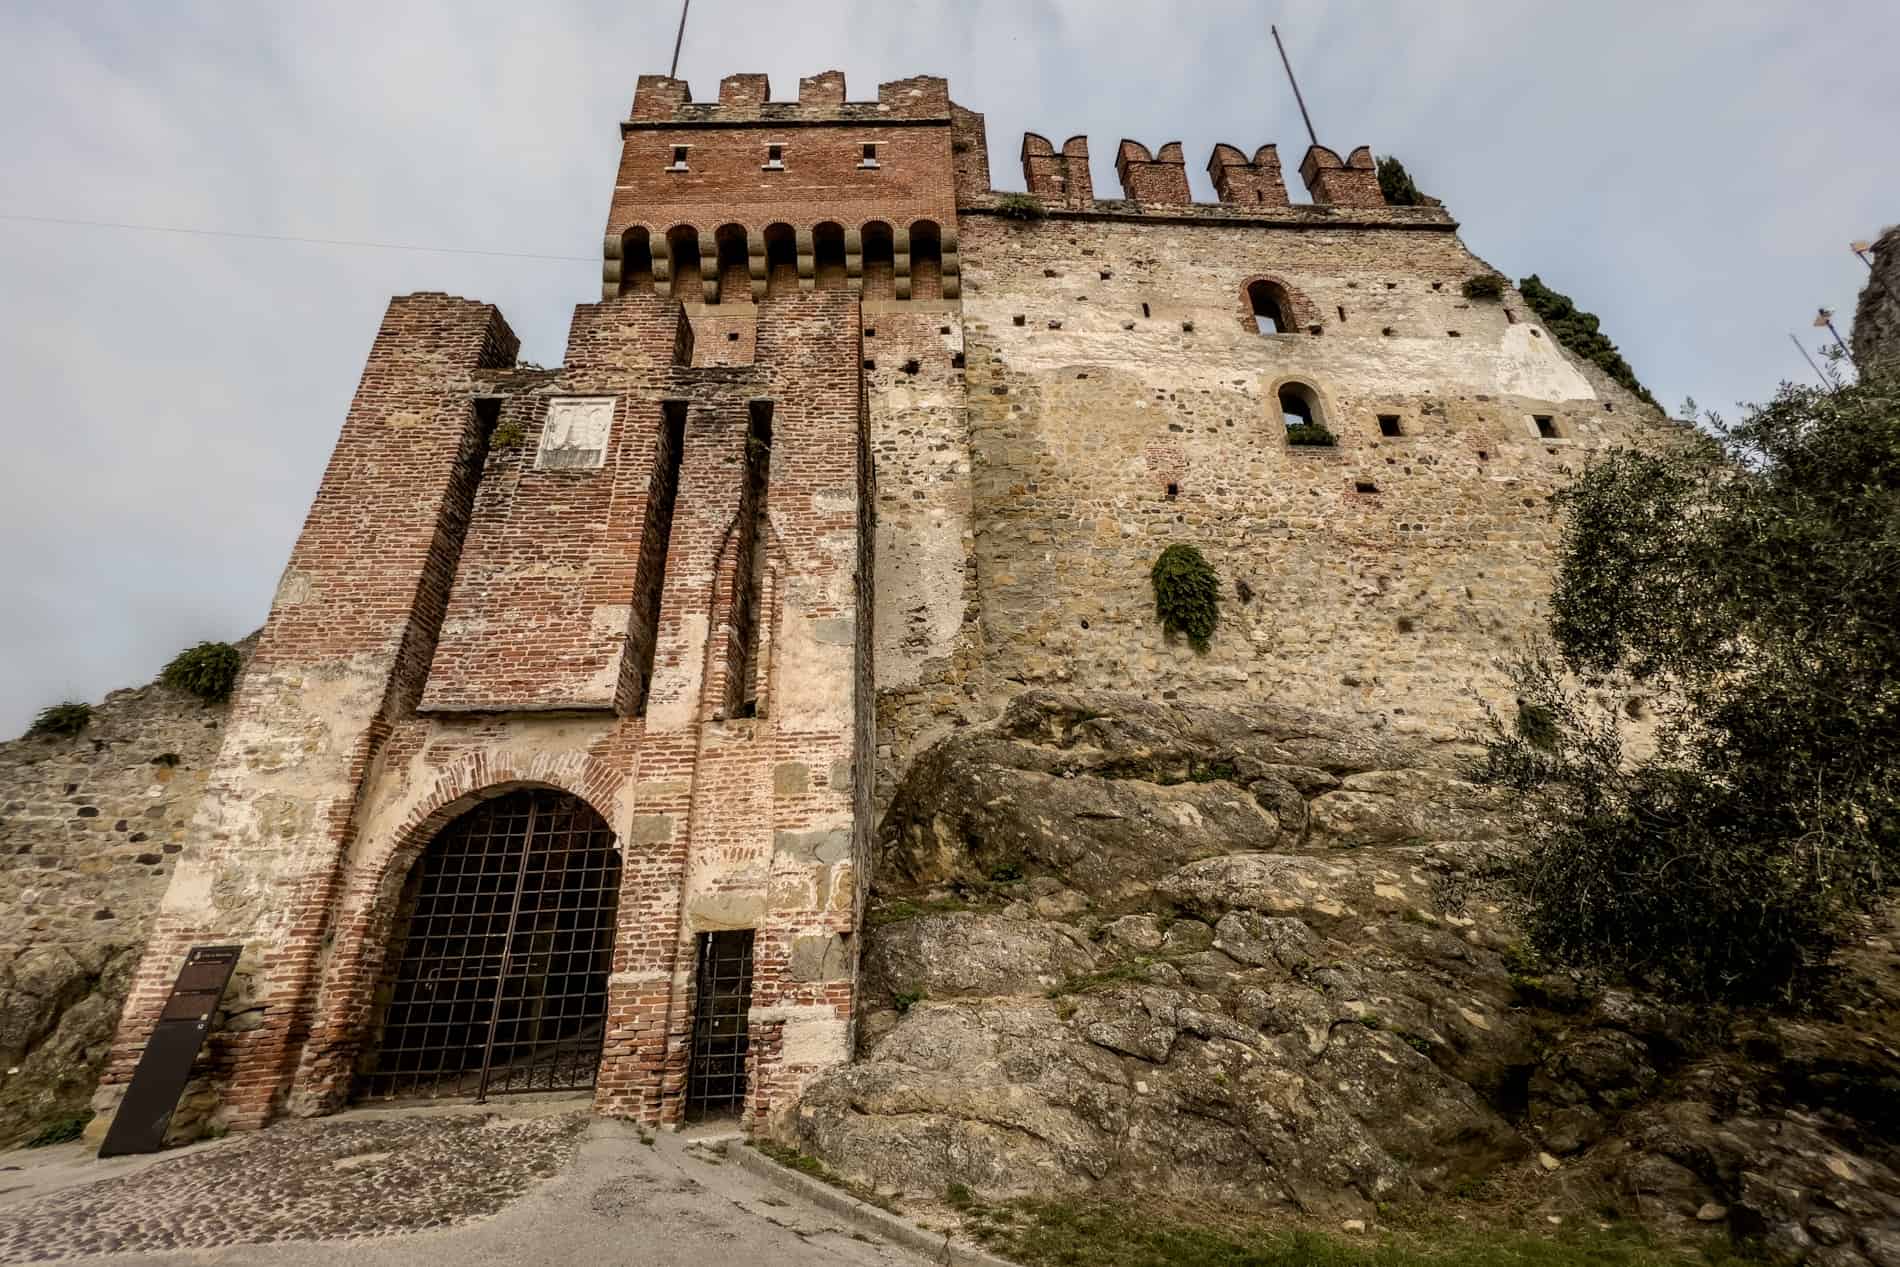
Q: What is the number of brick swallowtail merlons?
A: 4